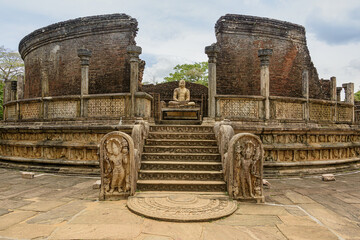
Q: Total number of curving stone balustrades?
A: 2